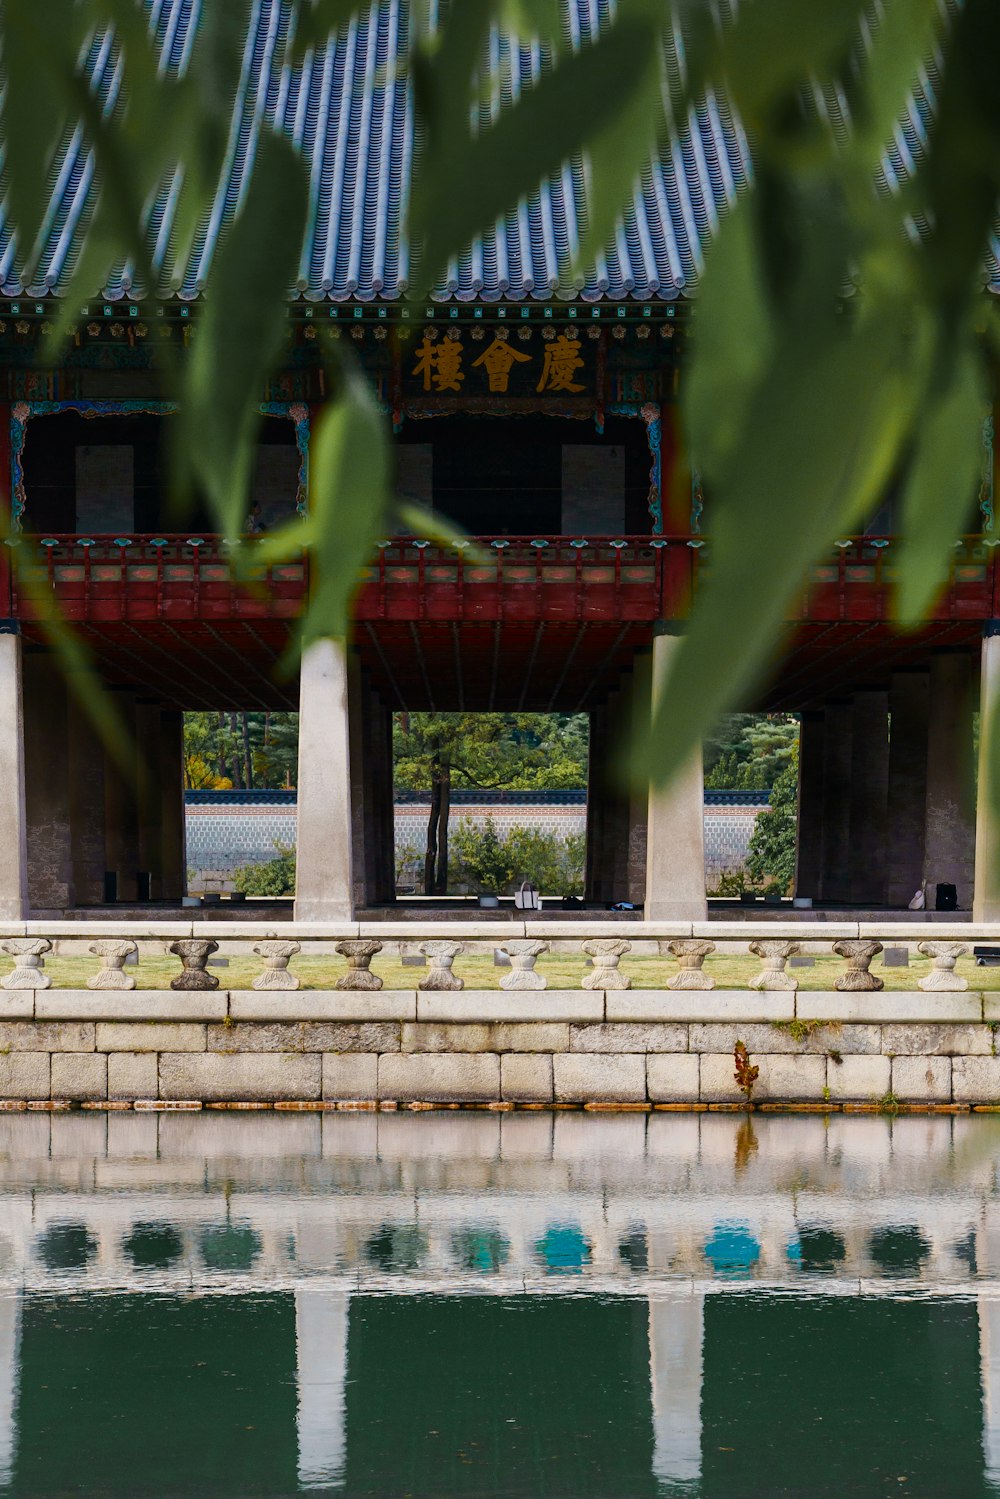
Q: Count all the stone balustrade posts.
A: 12